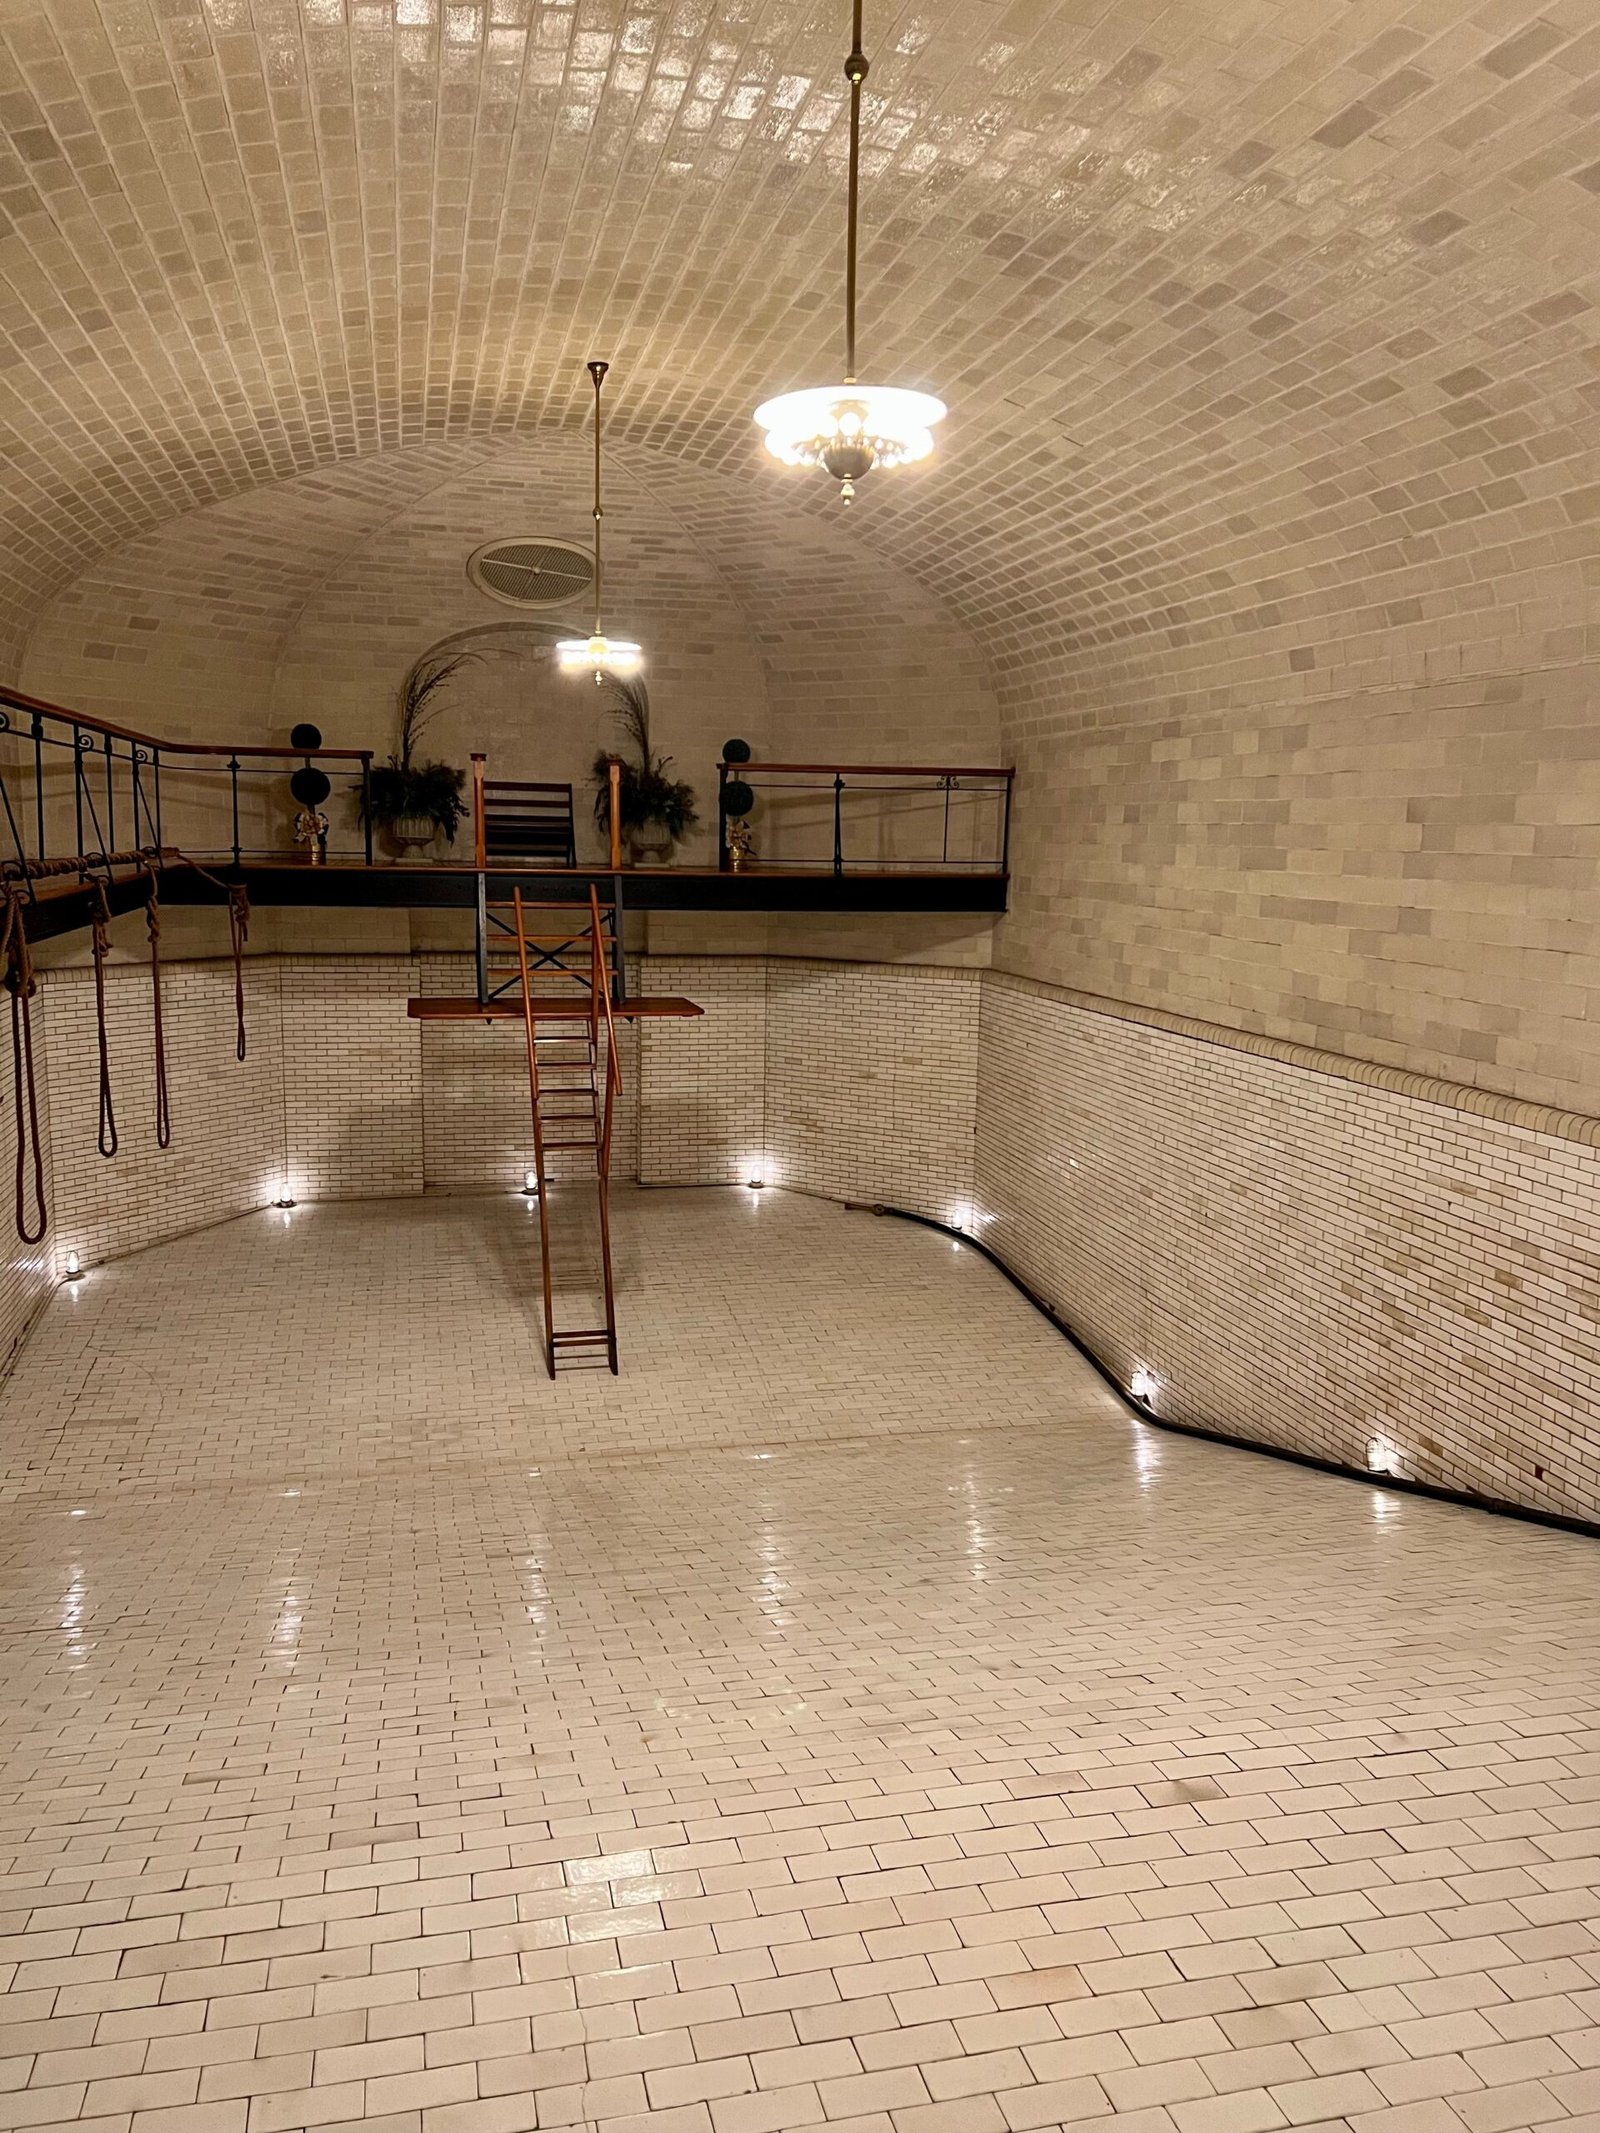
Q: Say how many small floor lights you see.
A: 7